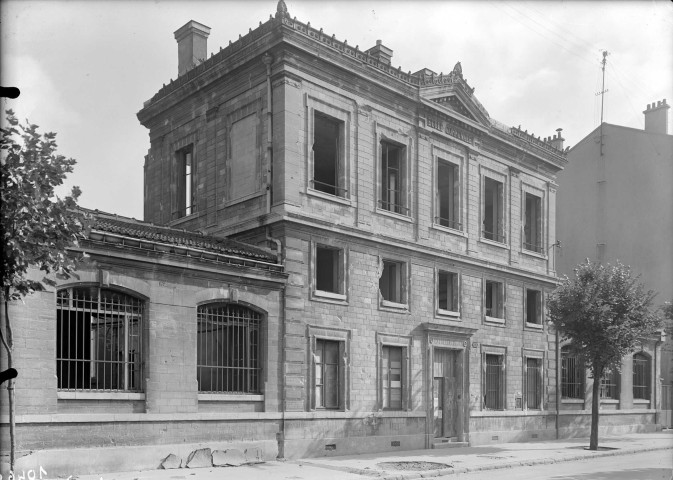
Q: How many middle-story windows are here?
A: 5